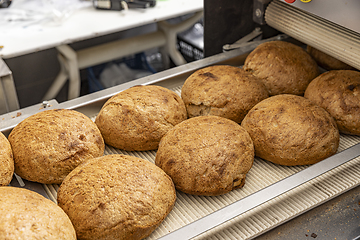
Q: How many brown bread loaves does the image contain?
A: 11